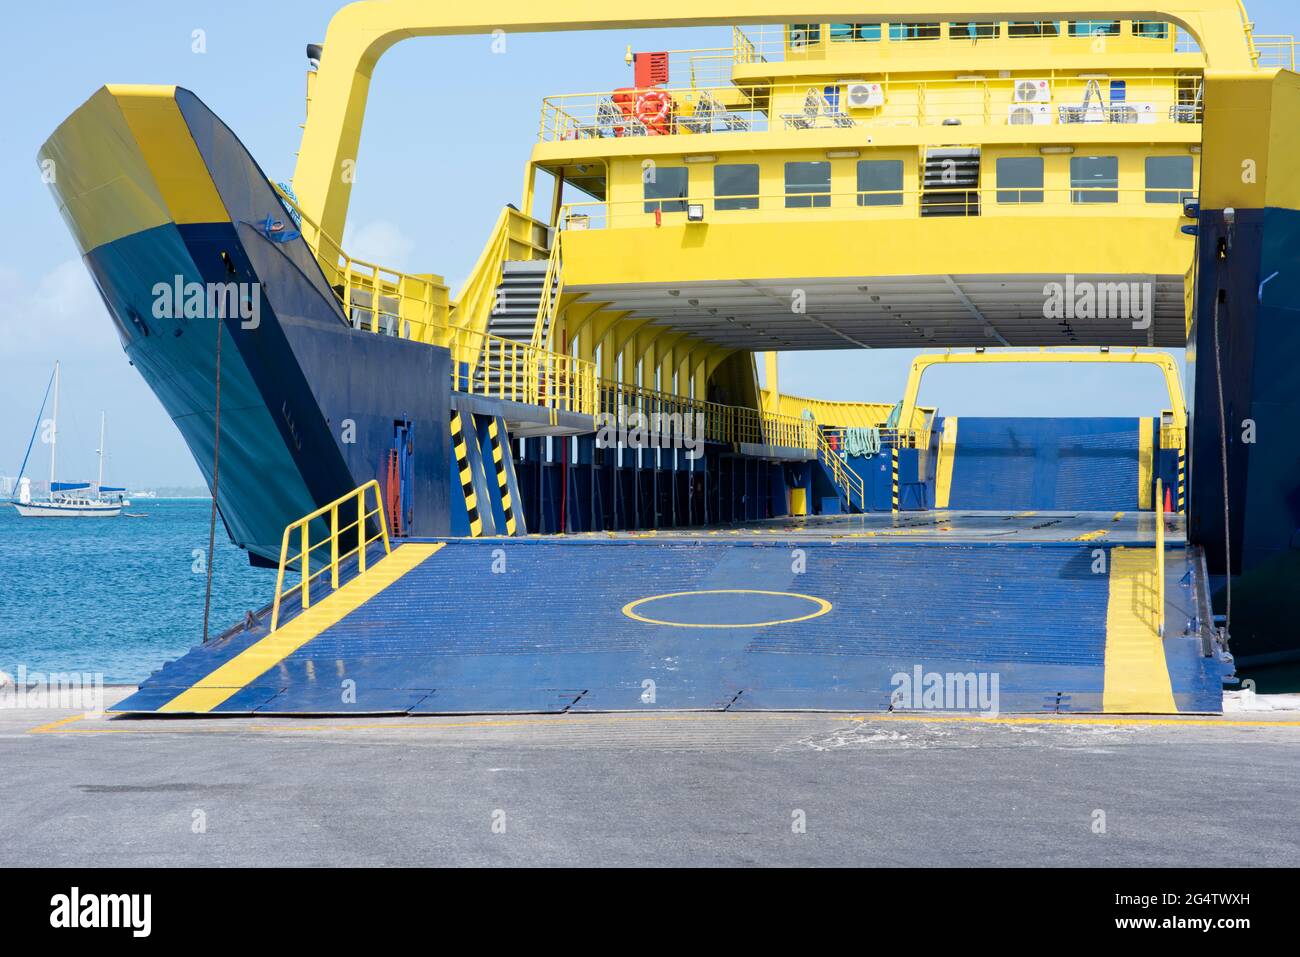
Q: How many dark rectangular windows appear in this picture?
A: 7